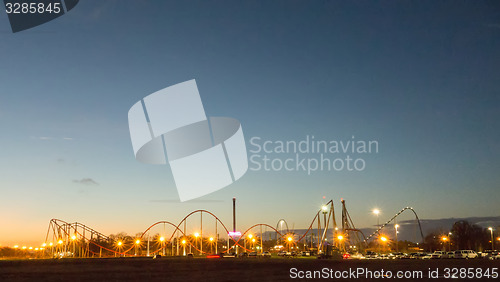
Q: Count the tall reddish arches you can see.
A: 3